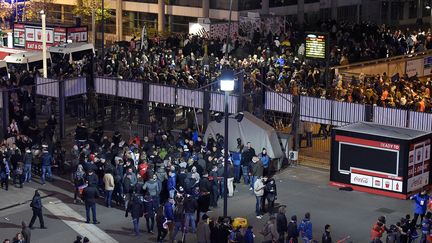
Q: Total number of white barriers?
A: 12